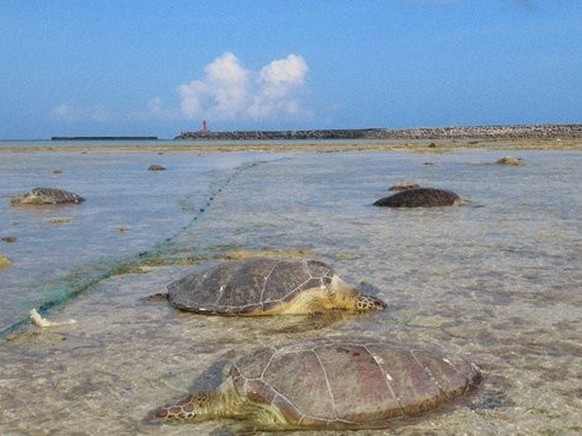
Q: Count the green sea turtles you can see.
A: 4